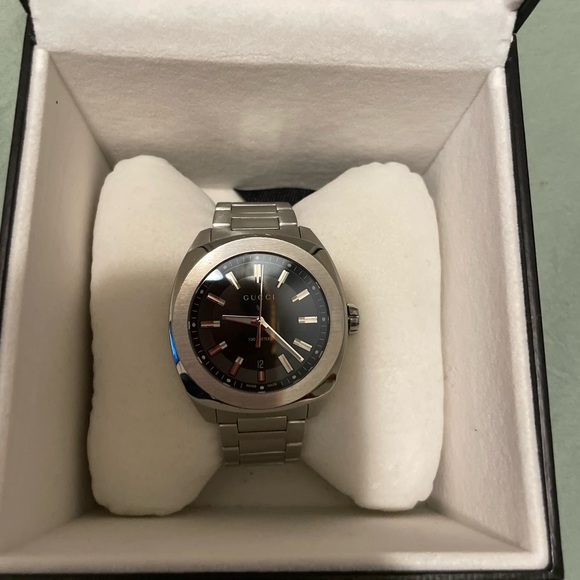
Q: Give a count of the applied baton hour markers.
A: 12